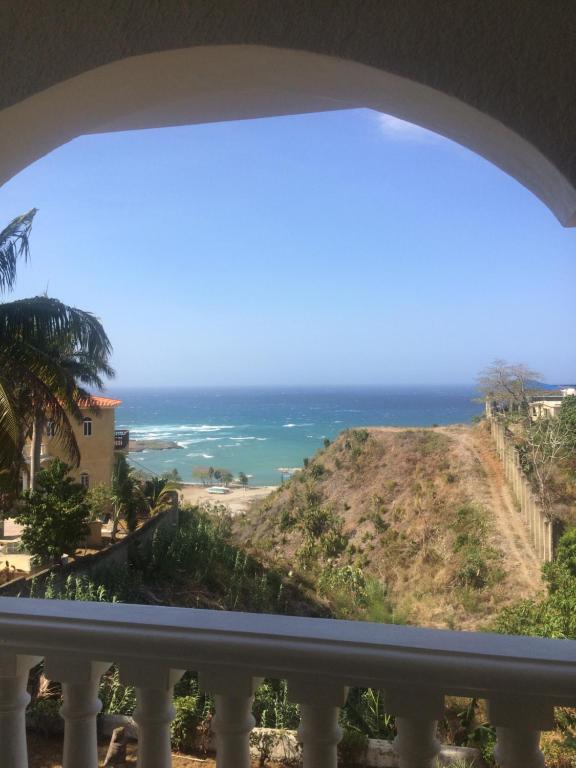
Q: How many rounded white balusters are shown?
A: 7